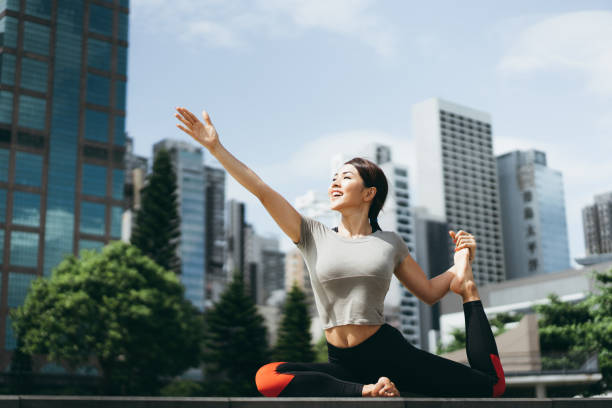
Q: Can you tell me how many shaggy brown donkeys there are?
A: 0